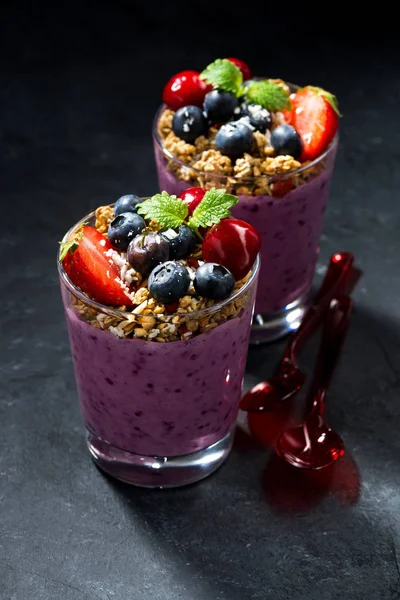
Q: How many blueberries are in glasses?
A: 11